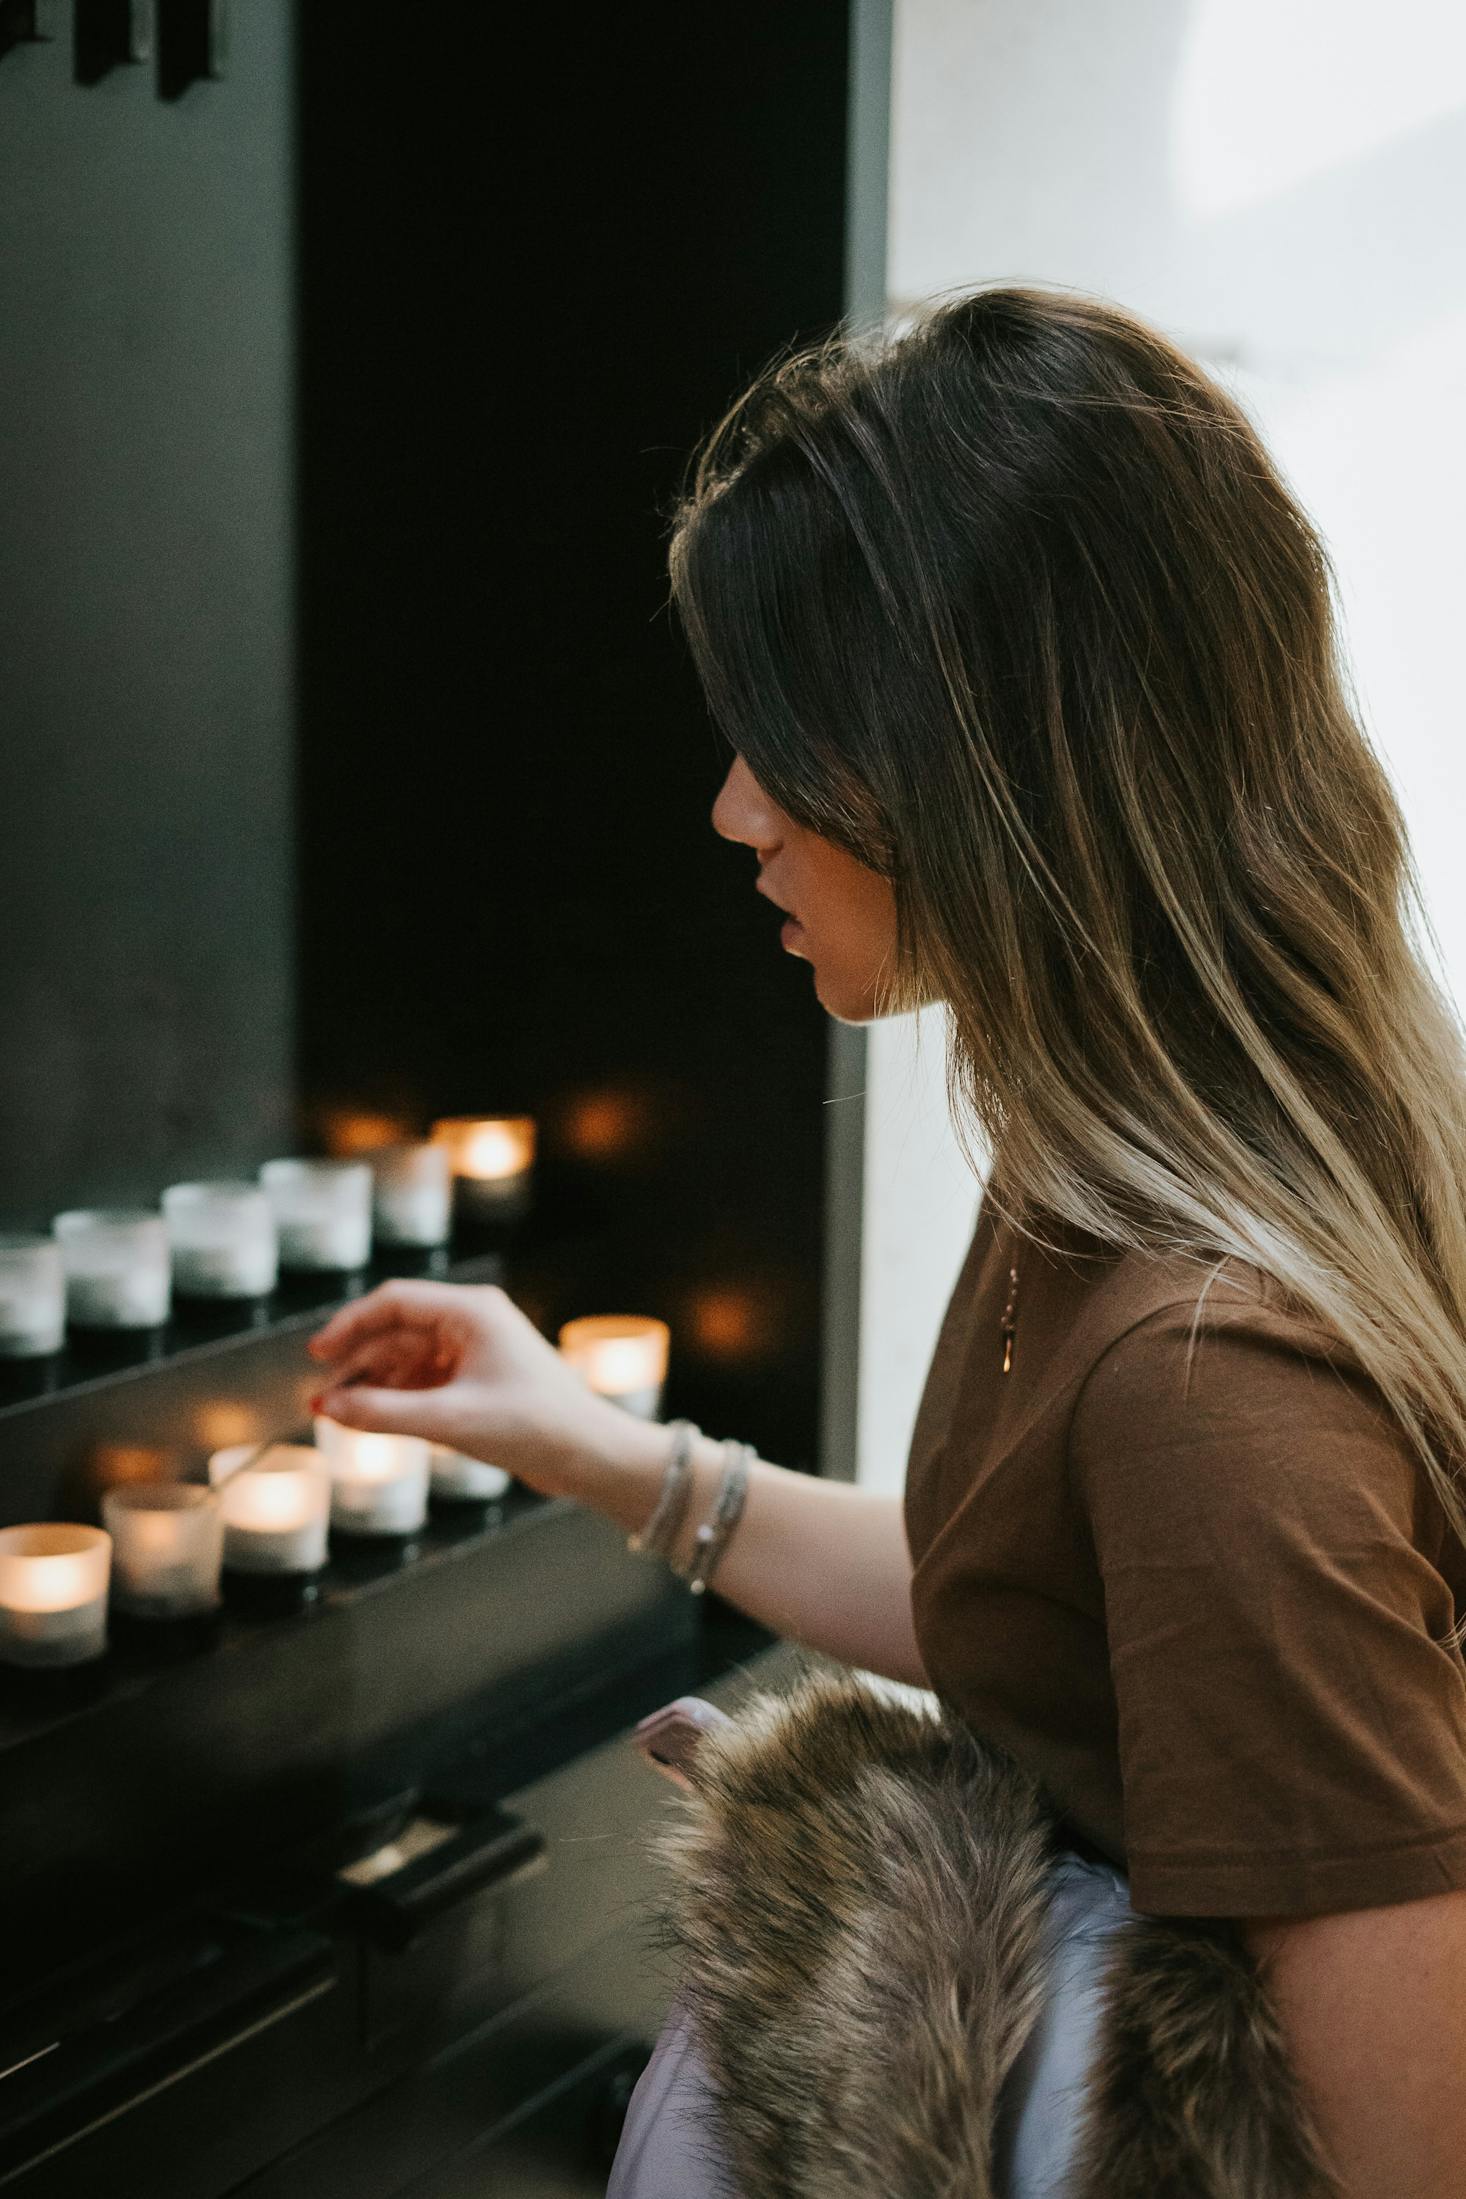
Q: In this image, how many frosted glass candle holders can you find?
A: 12